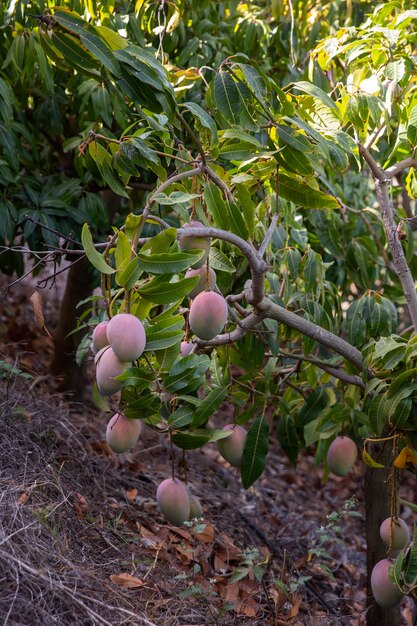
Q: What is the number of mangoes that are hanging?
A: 14